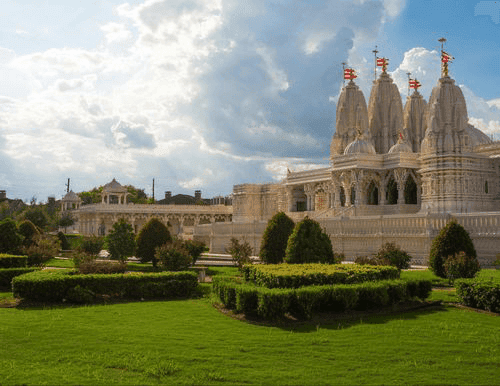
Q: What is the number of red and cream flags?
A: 4